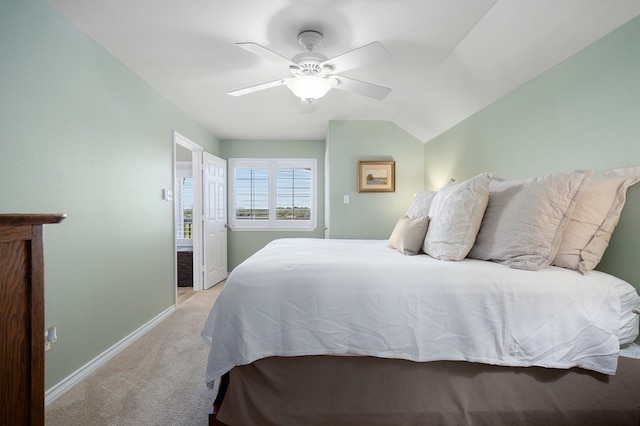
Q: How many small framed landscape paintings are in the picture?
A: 1